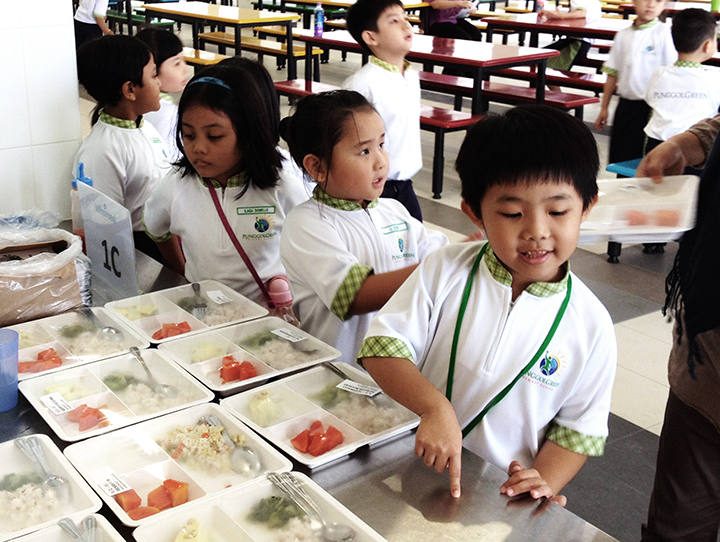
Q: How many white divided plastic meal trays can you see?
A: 10